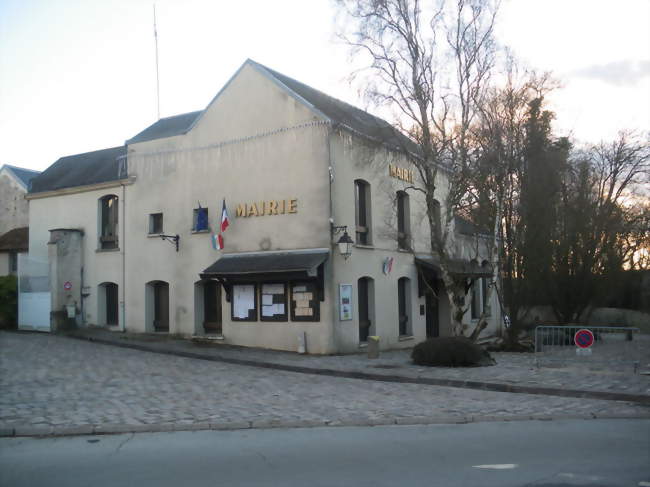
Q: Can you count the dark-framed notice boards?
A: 3